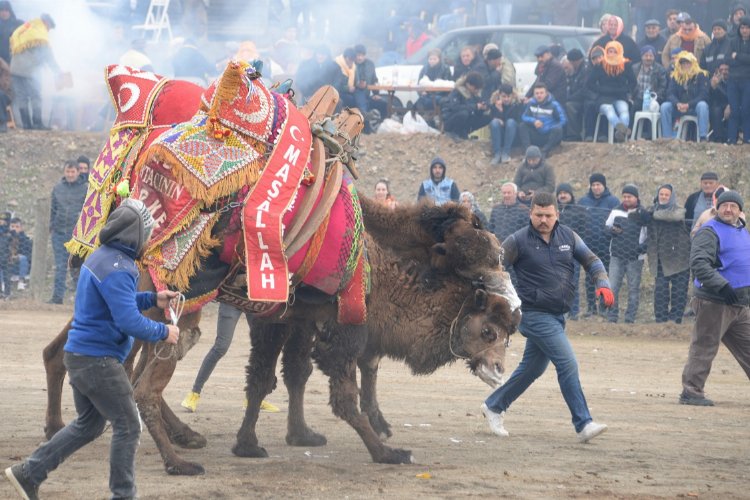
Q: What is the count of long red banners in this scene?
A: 1